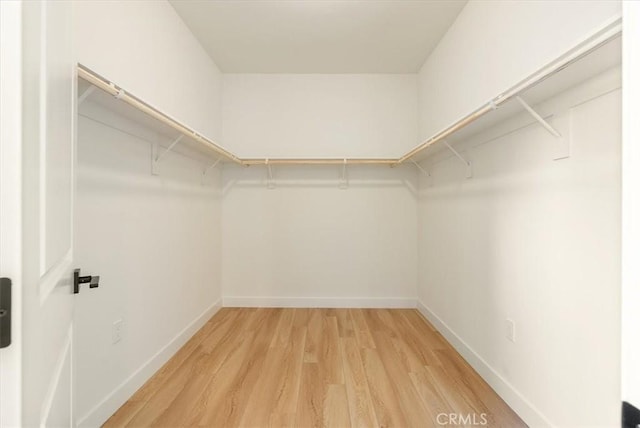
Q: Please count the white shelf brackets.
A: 8